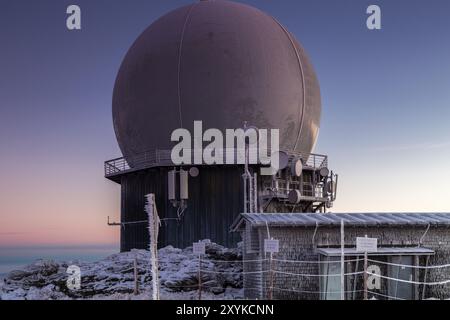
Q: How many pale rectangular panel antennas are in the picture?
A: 2